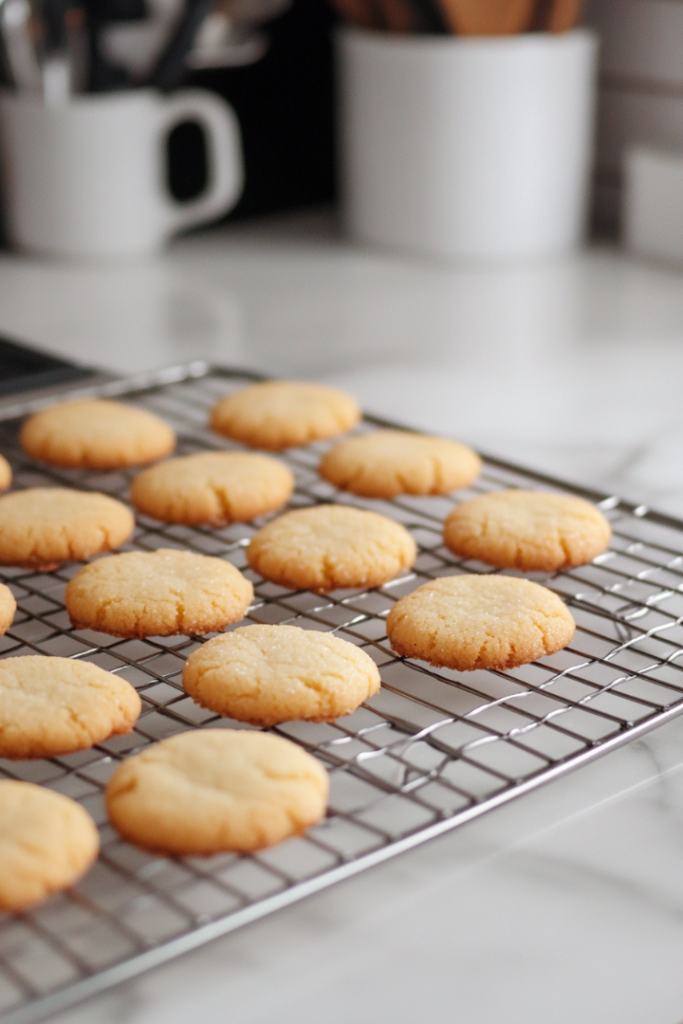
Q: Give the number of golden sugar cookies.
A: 15